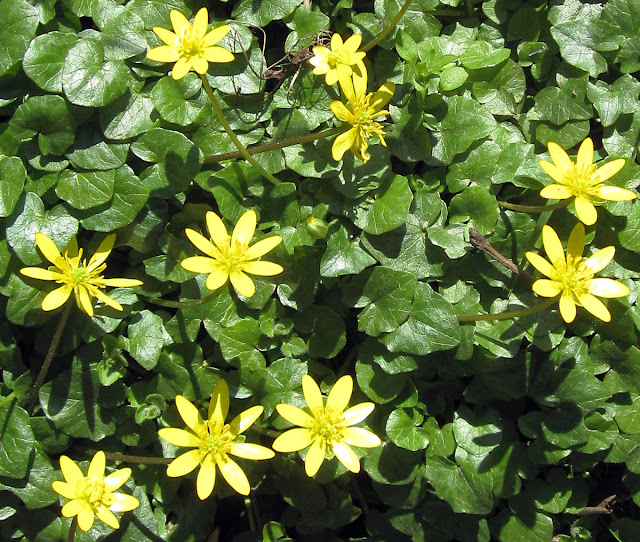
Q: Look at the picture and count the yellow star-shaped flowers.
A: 10